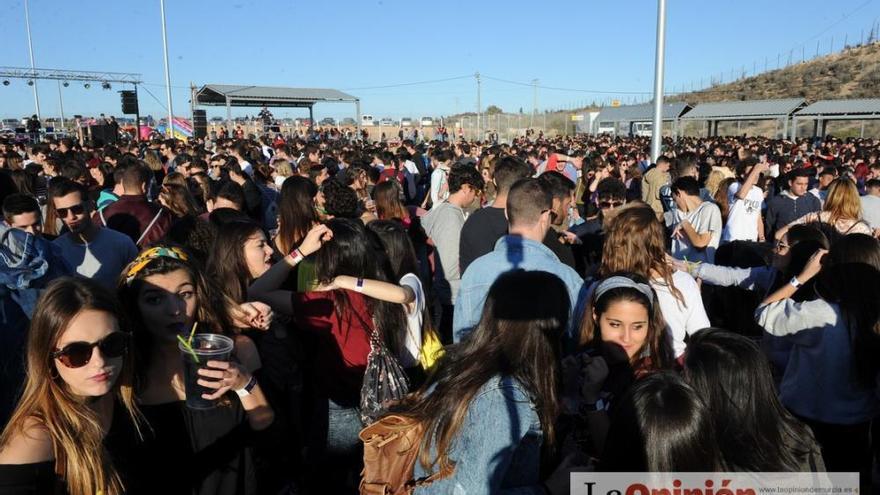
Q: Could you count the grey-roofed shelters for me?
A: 4